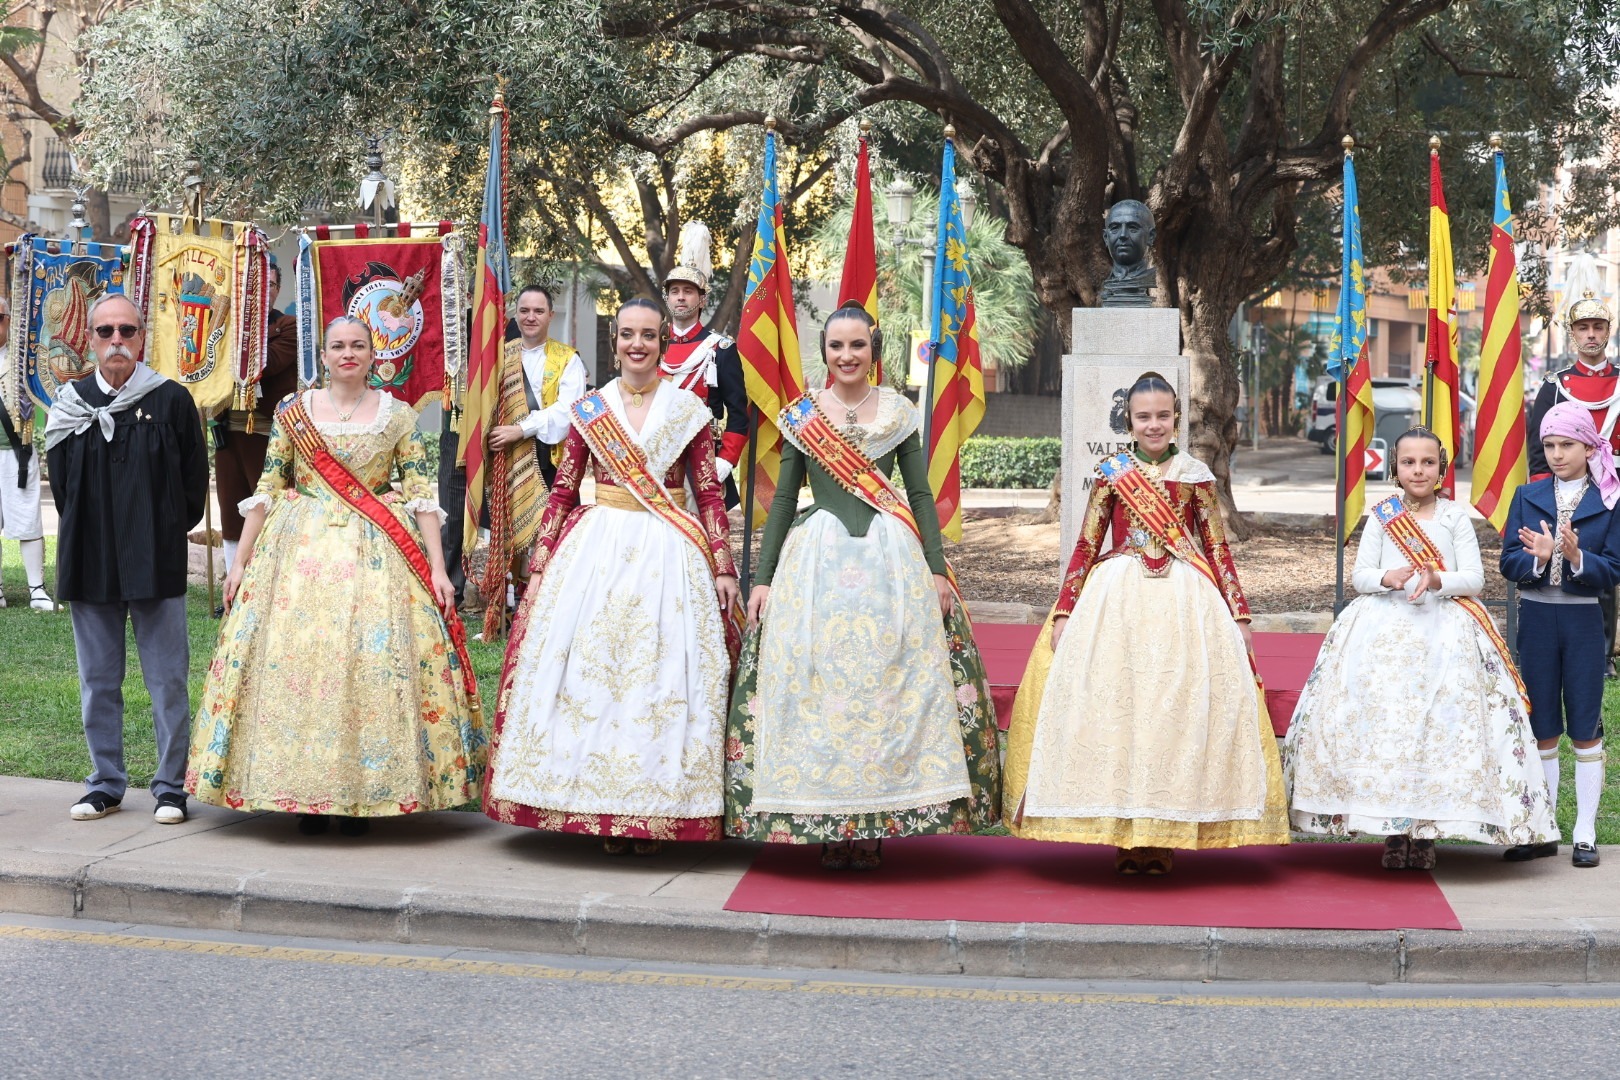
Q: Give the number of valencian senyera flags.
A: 5